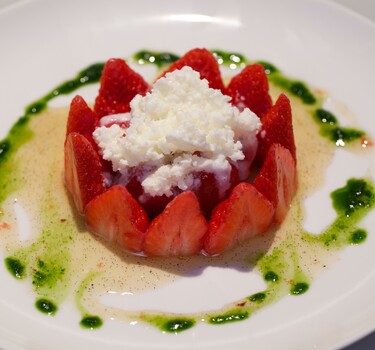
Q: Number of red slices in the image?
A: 10